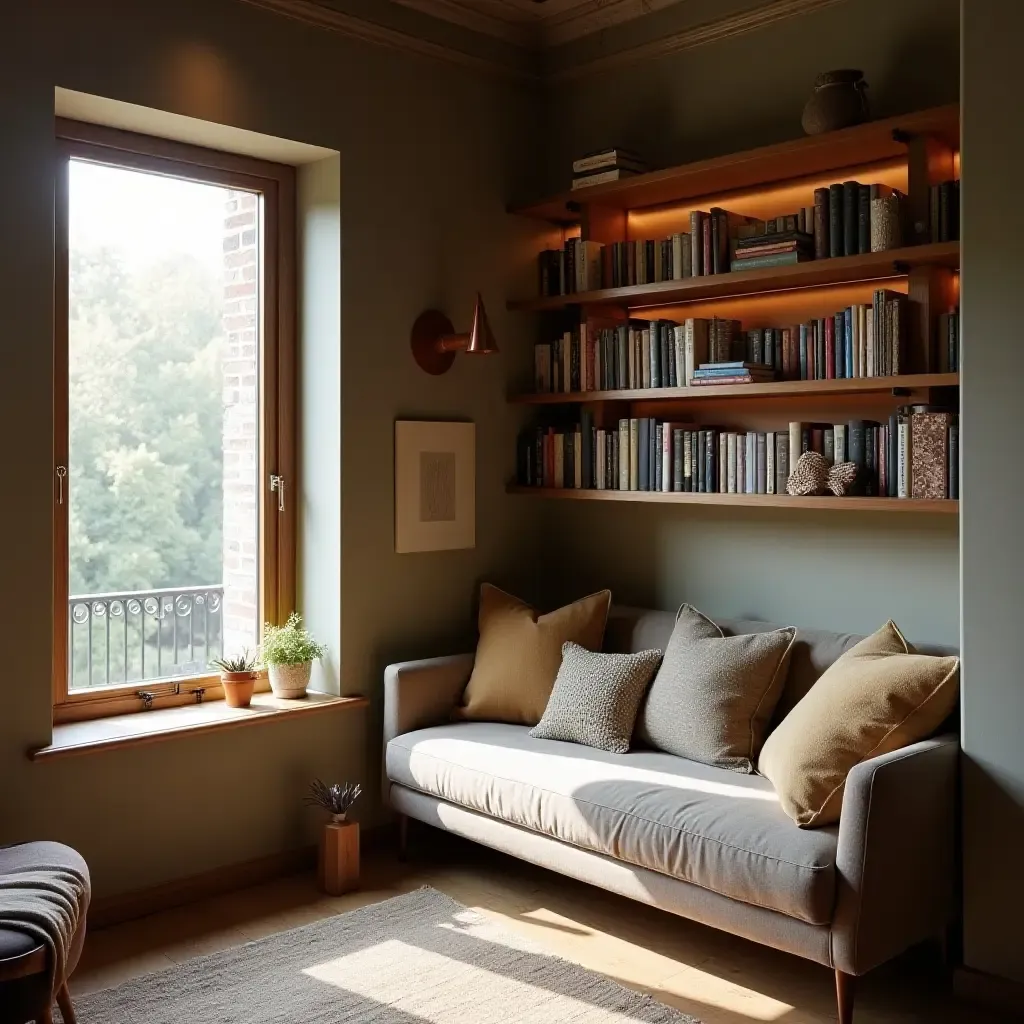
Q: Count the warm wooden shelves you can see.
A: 4